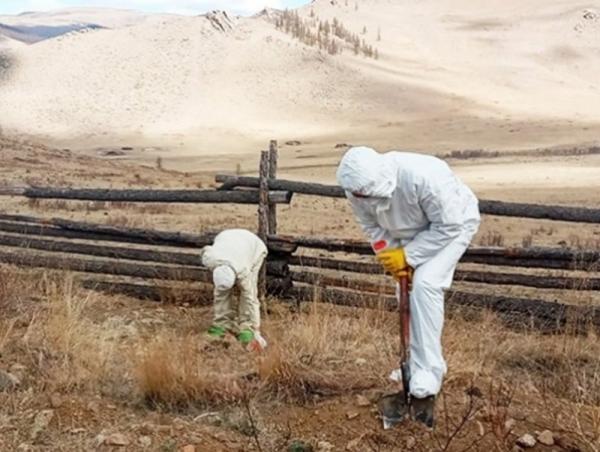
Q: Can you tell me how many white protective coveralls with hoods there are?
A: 2